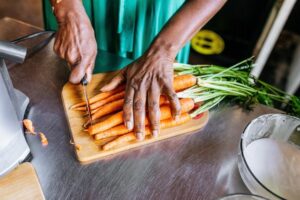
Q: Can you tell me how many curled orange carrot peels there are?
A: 2